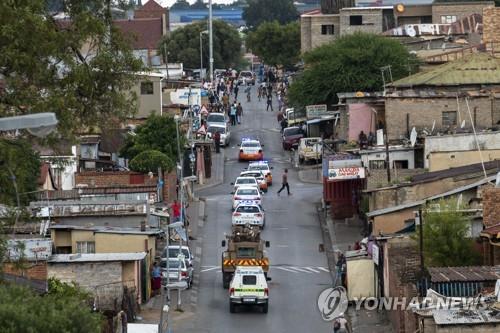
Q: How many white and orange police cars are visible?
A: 3